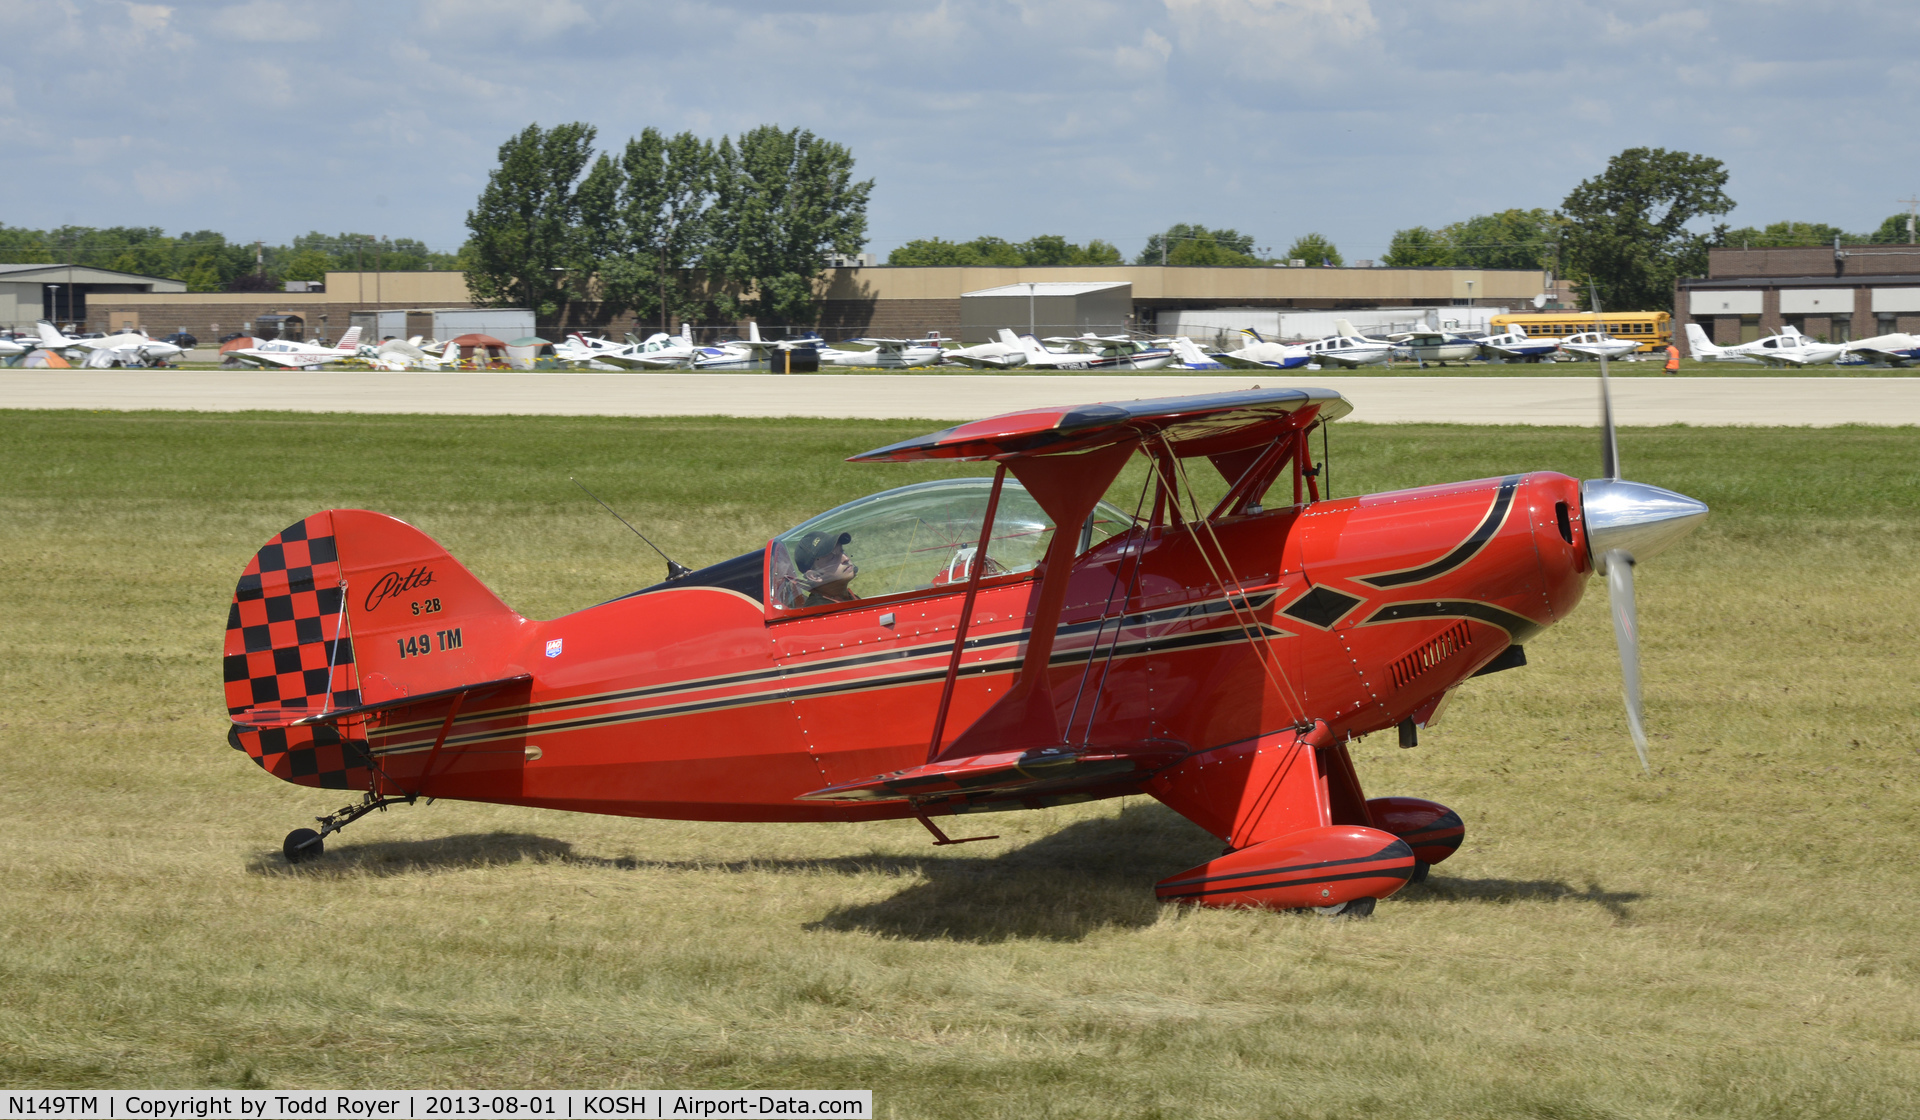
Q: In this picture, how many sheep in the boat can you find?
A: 0